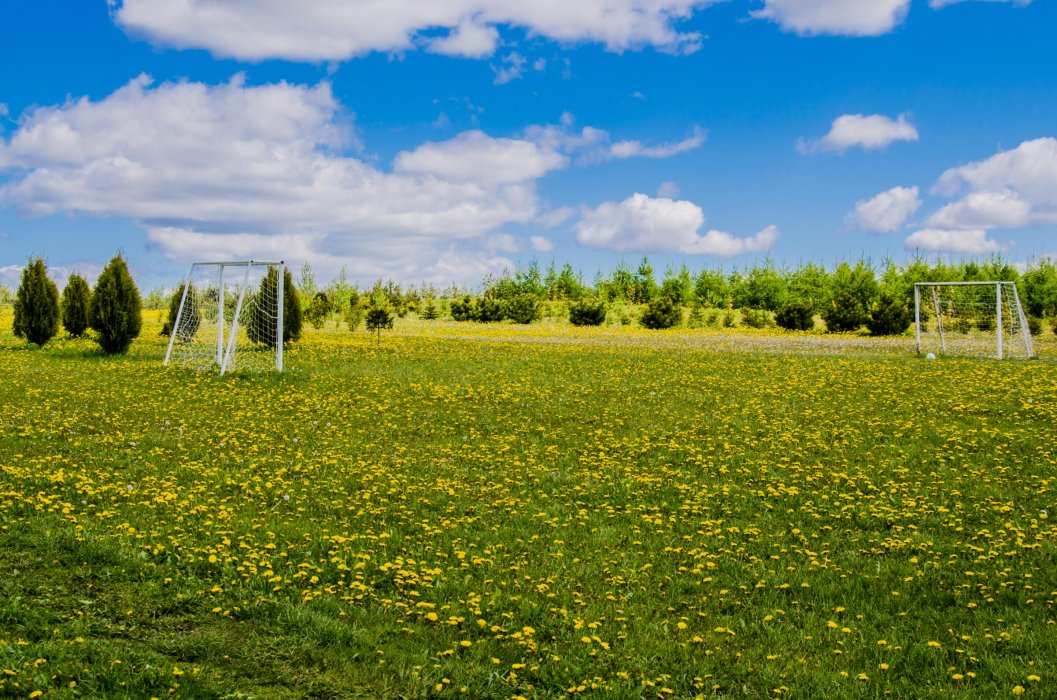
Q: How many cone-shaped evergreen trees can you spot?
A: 5